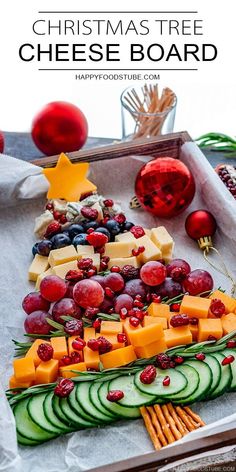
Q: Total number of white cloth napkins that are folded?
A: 0